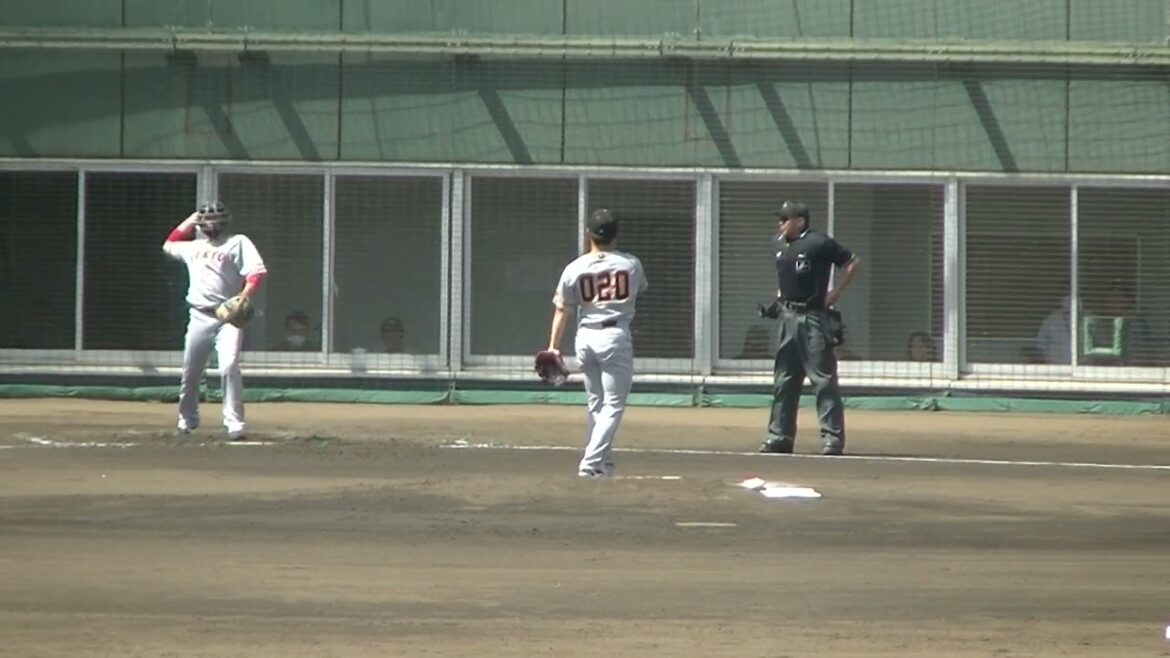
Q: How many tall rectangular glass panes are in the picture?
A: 10